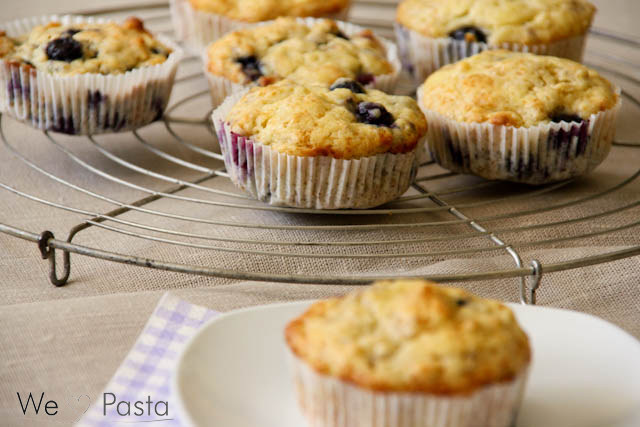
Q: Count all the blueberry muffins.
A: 7